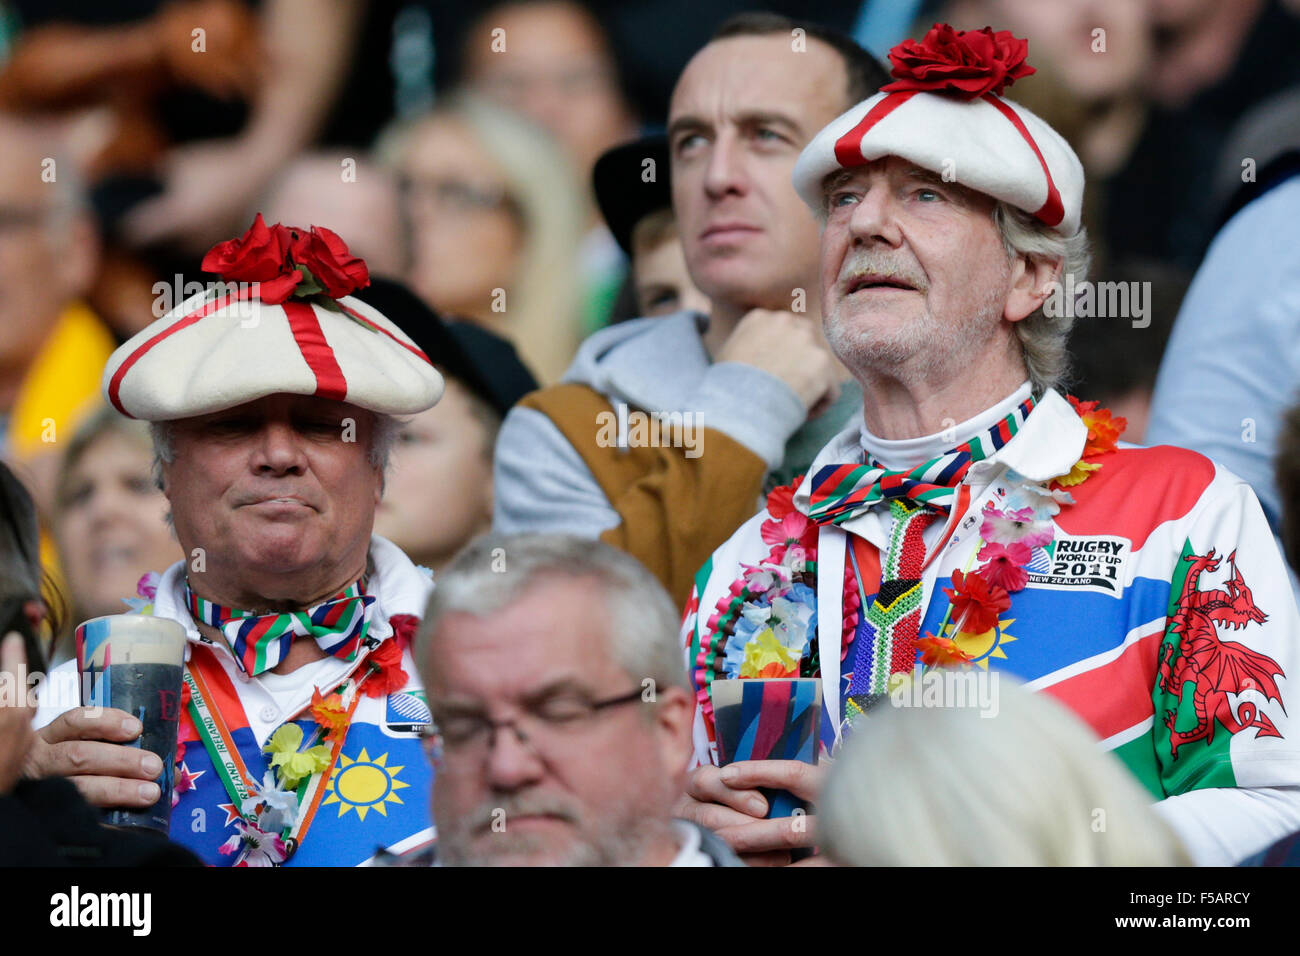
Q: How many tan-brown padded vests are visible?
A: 1